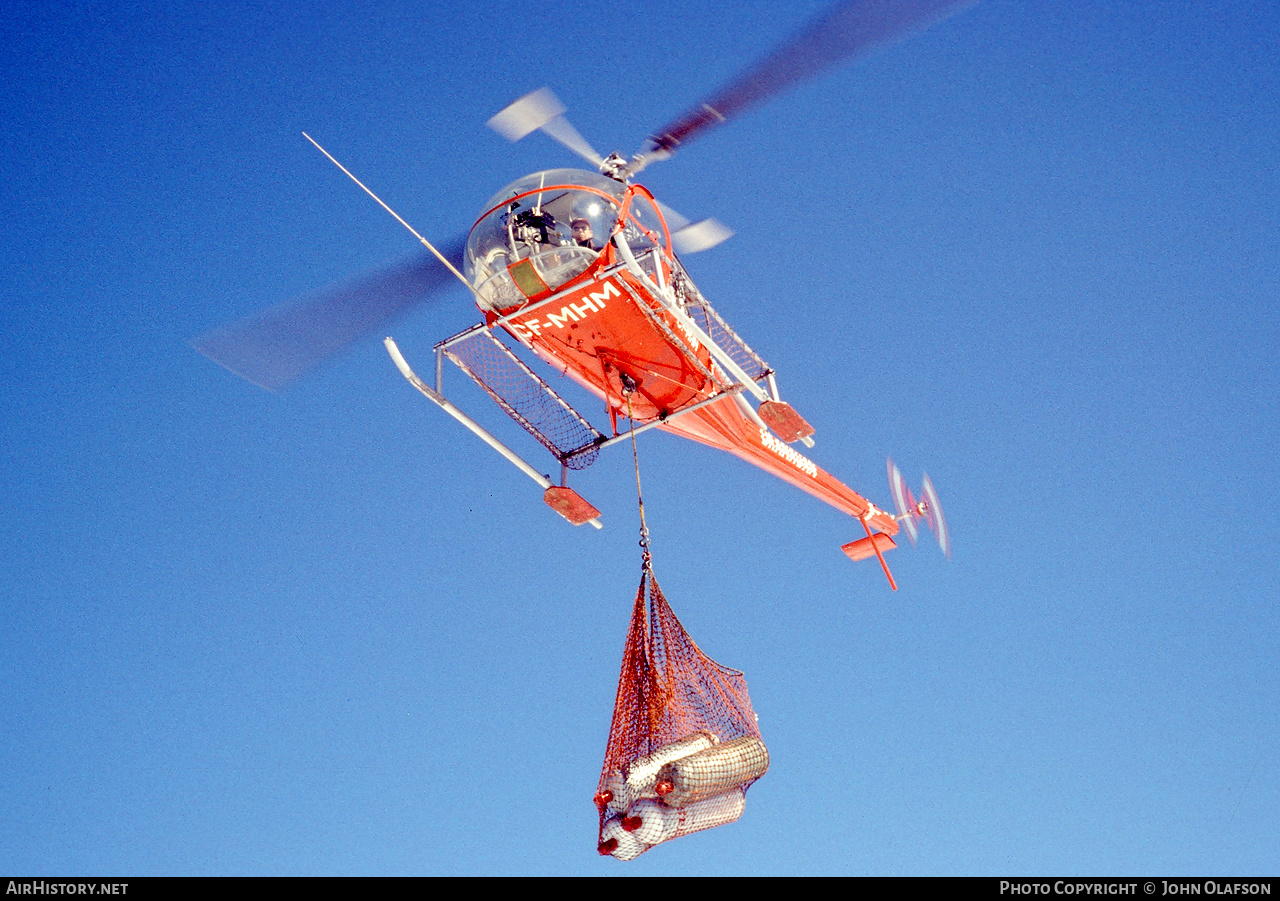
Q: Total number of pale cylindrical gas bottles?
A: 4